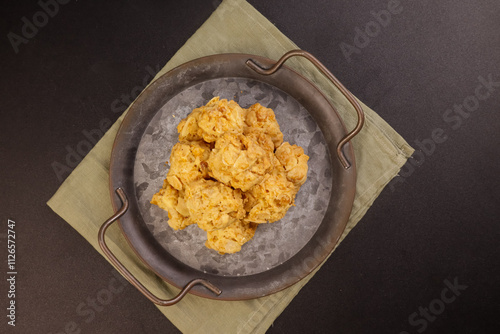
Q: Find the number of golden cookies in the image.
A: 9